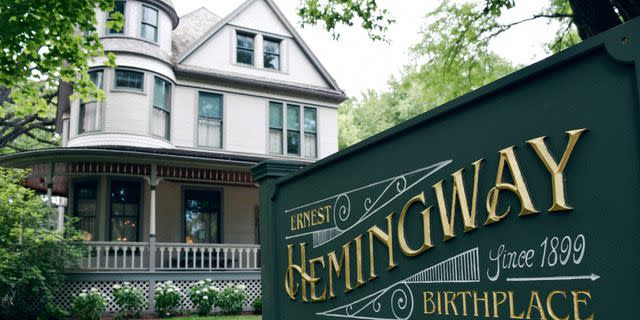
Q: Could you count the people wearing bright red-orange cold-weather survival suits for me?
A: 0